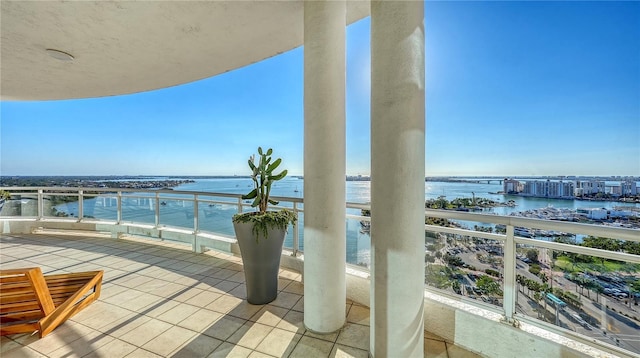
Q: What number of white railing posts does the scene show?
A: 8